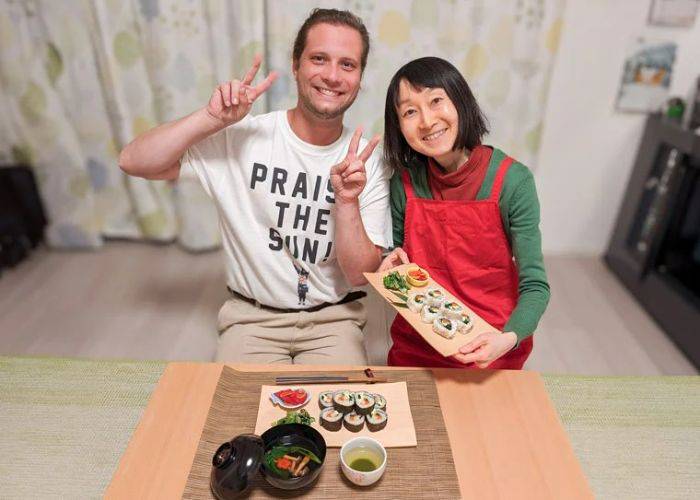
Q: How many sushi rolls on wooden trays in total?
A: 13